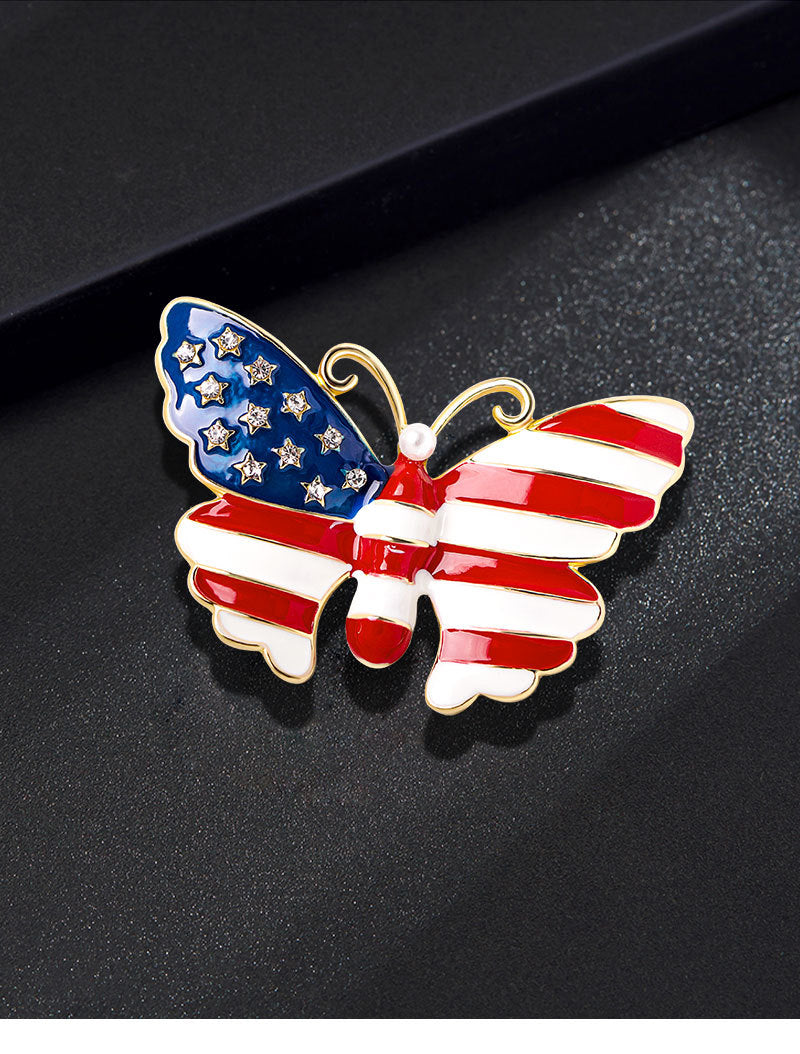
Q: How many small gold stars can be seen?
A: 12